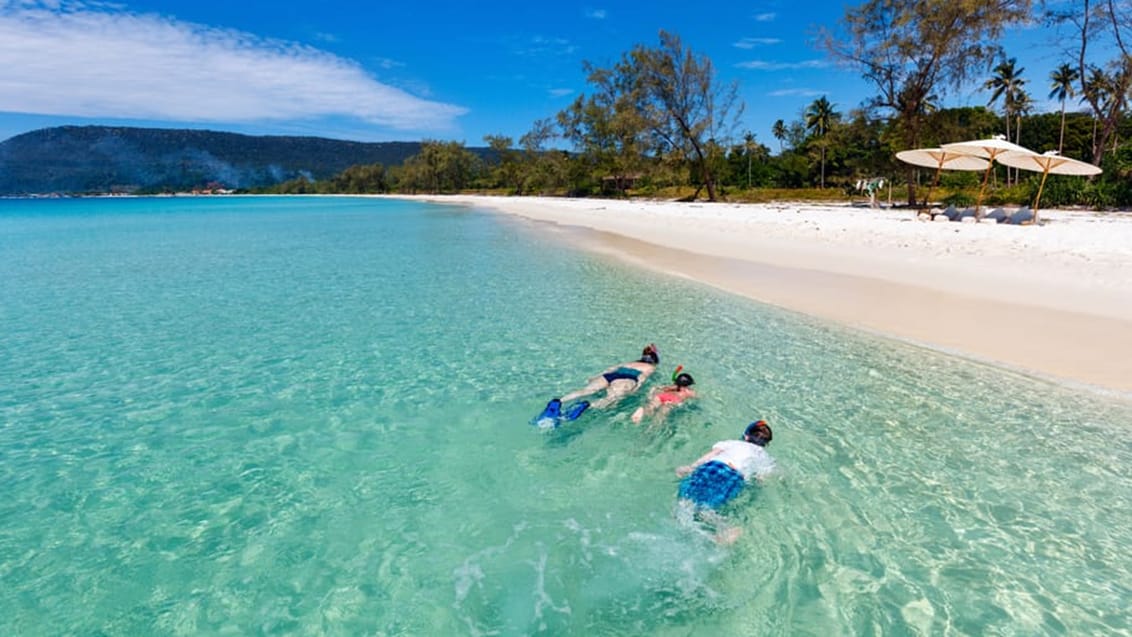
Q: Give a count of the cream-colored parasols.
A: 3